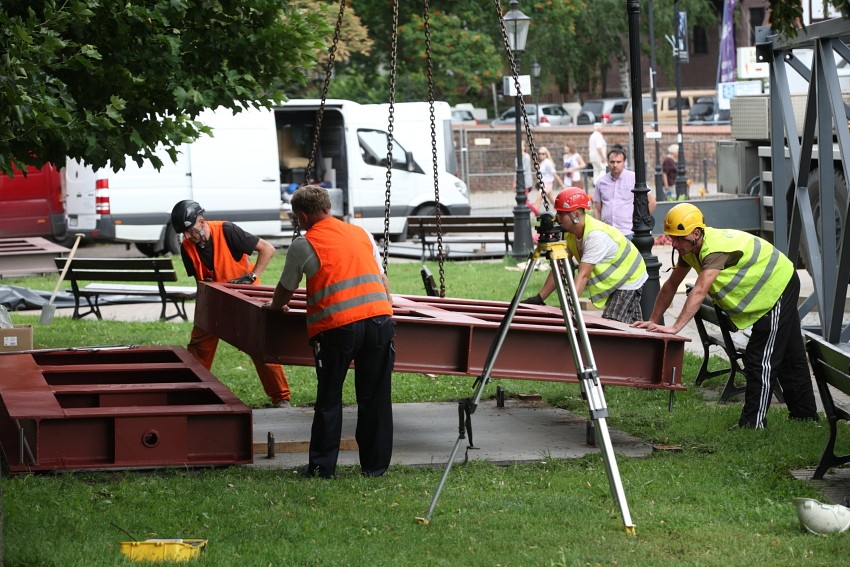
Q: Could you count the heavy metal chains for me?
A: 4